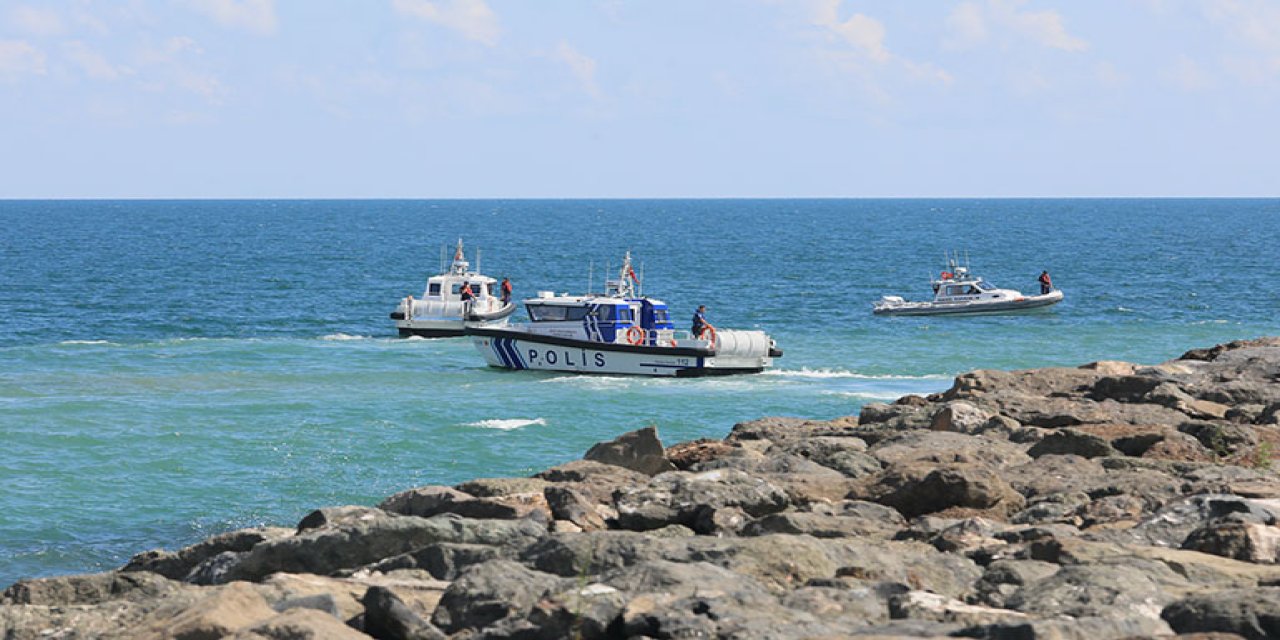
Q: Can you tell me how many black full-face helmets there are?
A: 0